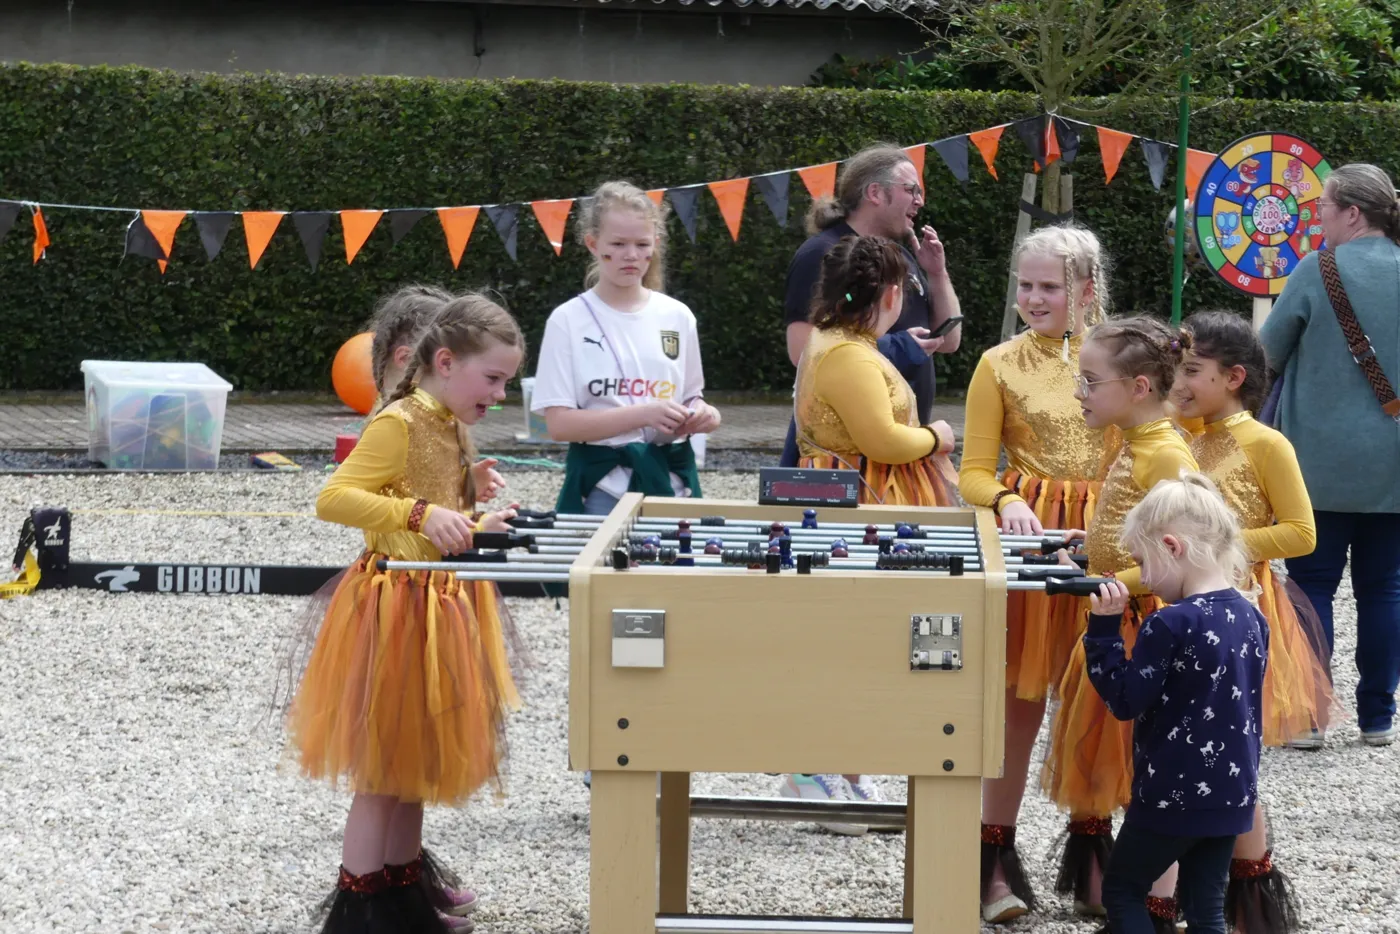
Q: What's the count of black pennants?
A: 12